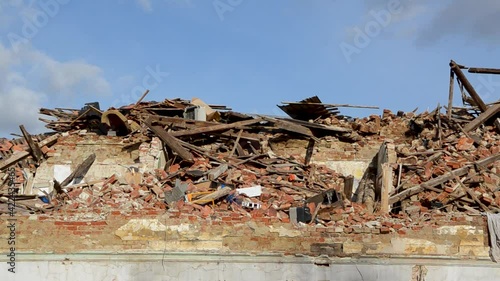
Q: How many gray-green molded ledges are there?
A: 1